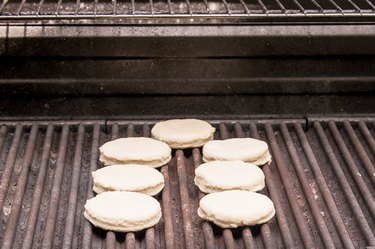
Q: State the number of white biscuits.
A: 7